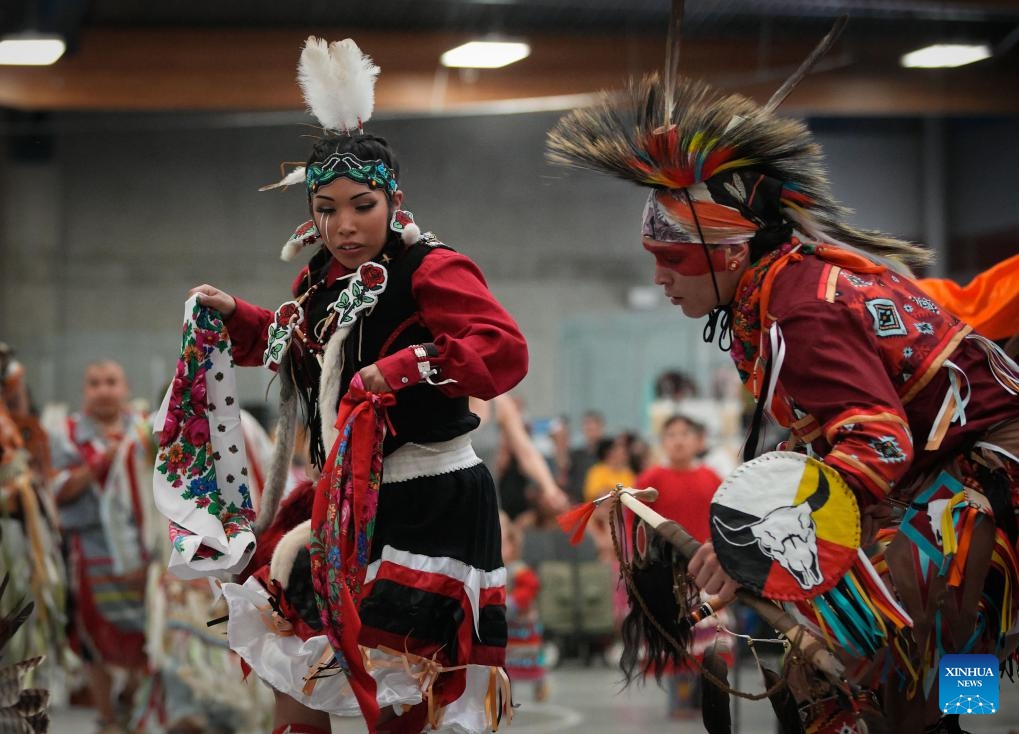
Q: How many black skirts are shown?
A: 1